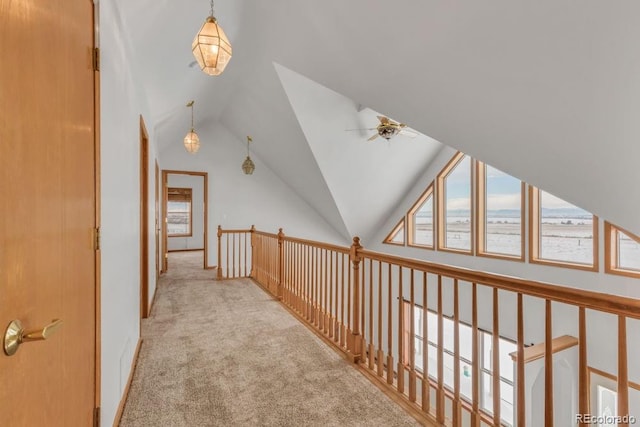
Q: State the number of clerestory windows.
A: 6